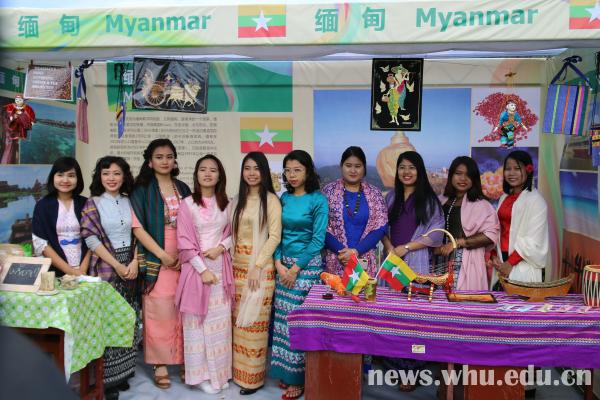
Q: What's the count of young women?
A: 10